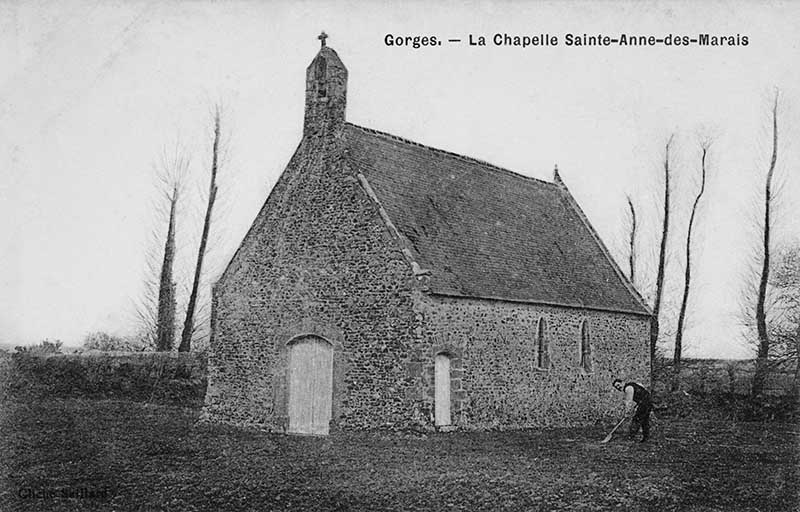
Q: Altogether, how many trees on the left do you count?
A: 2